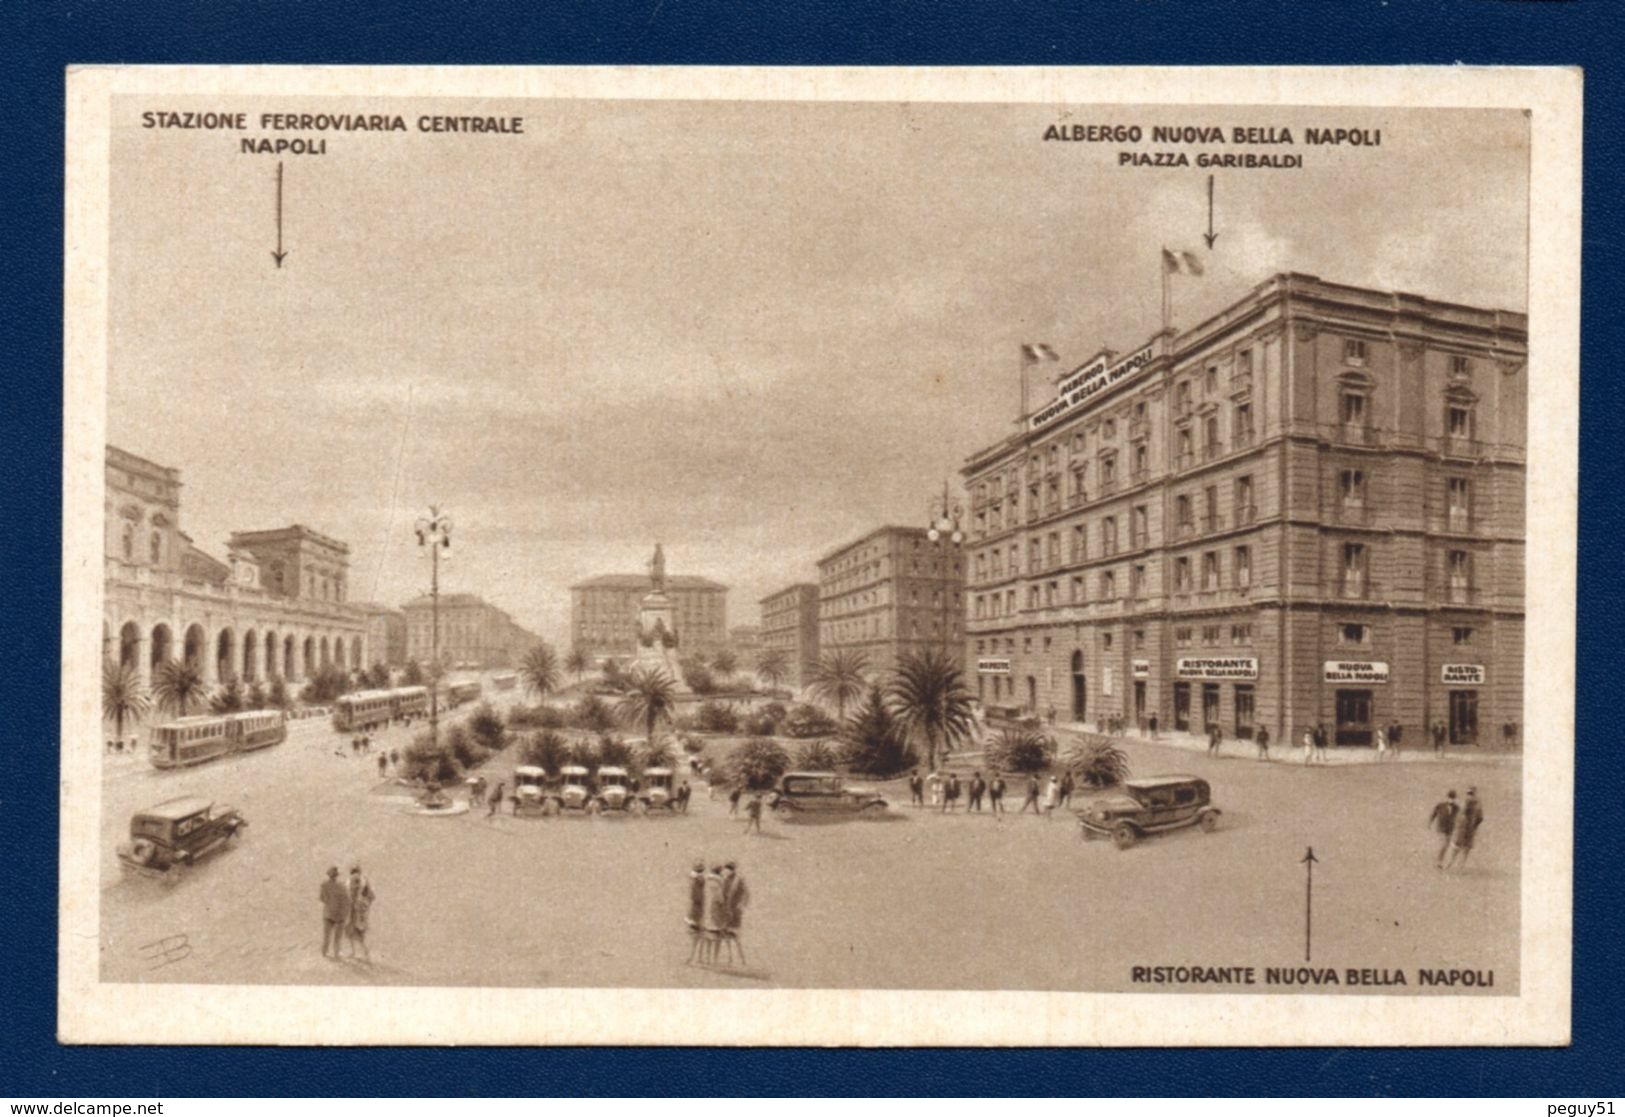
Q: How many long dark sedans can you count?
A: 3